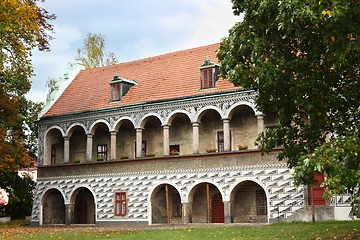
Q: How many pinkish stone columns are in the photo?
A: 8